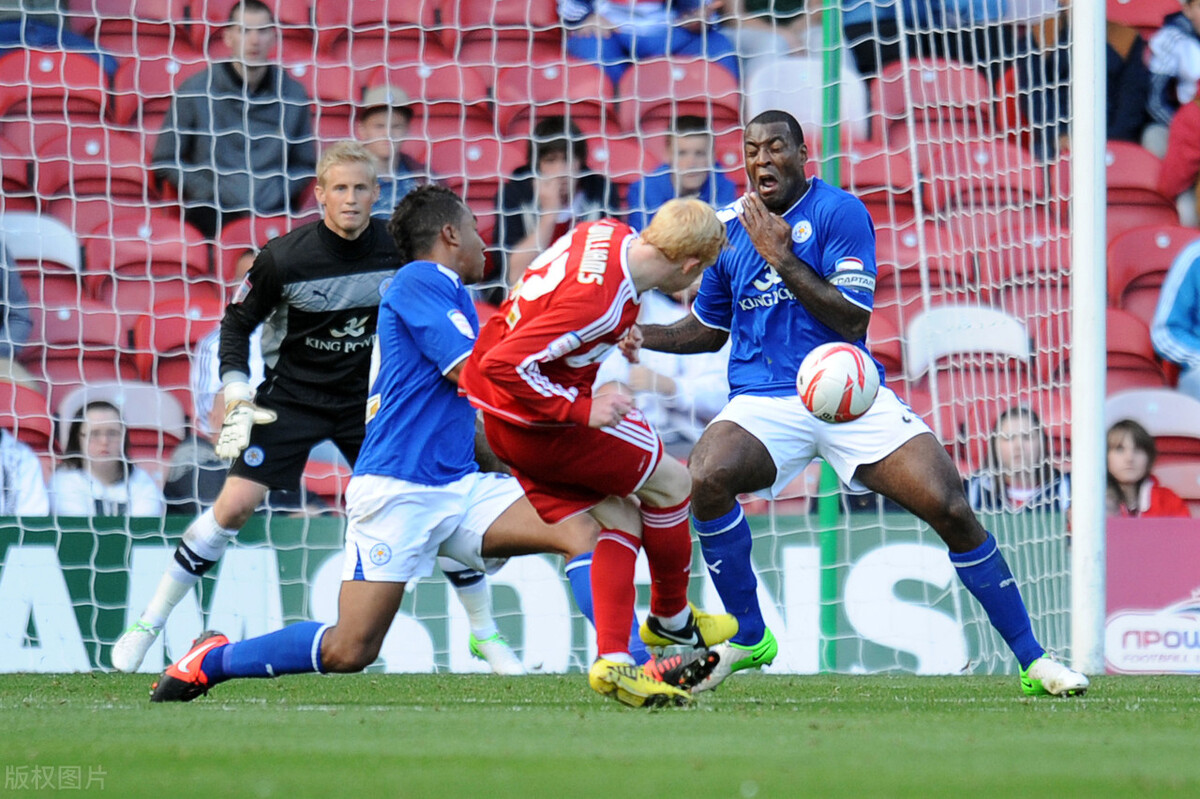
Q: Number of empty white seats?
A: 5